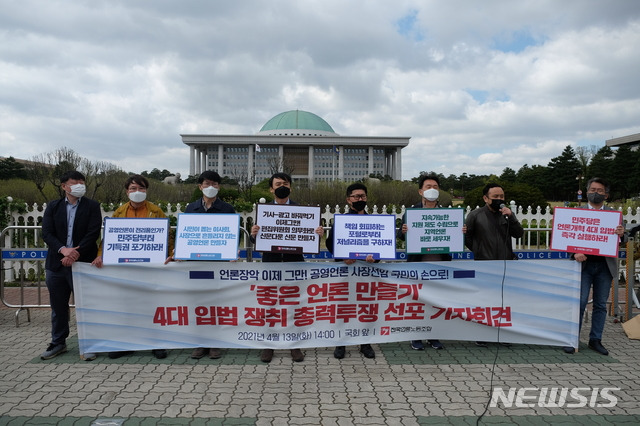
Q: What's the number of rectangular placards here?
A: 6